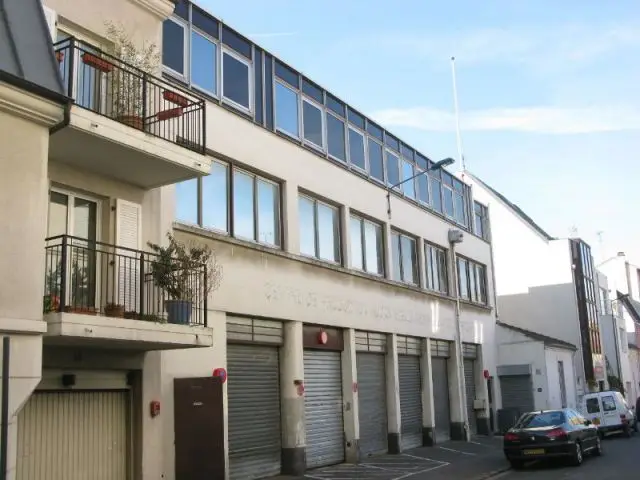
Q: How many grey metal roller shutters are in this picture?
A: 7